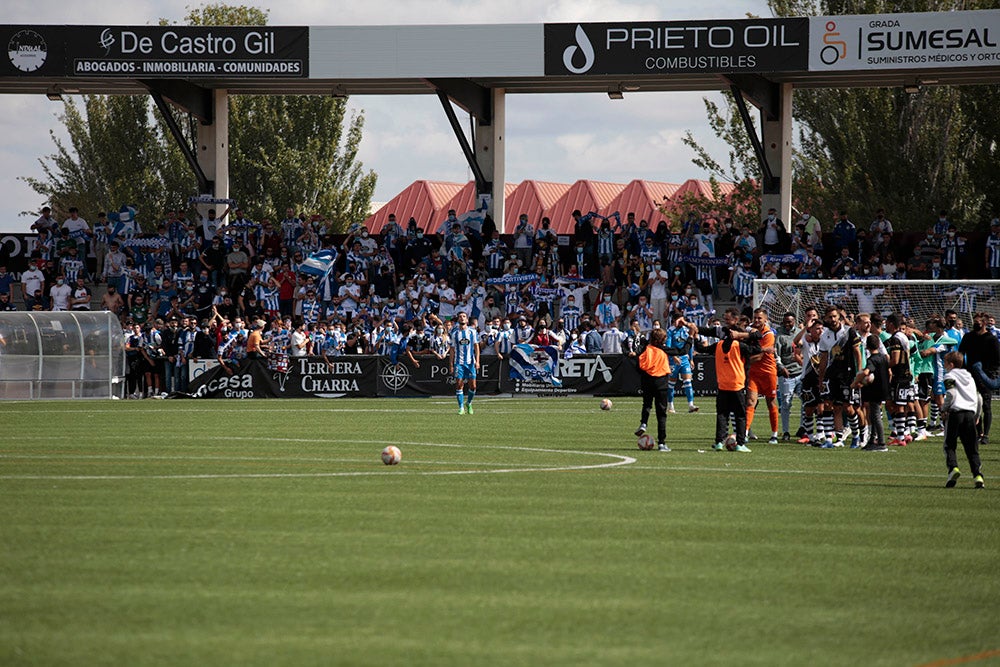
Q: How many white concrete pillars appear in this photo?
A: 3